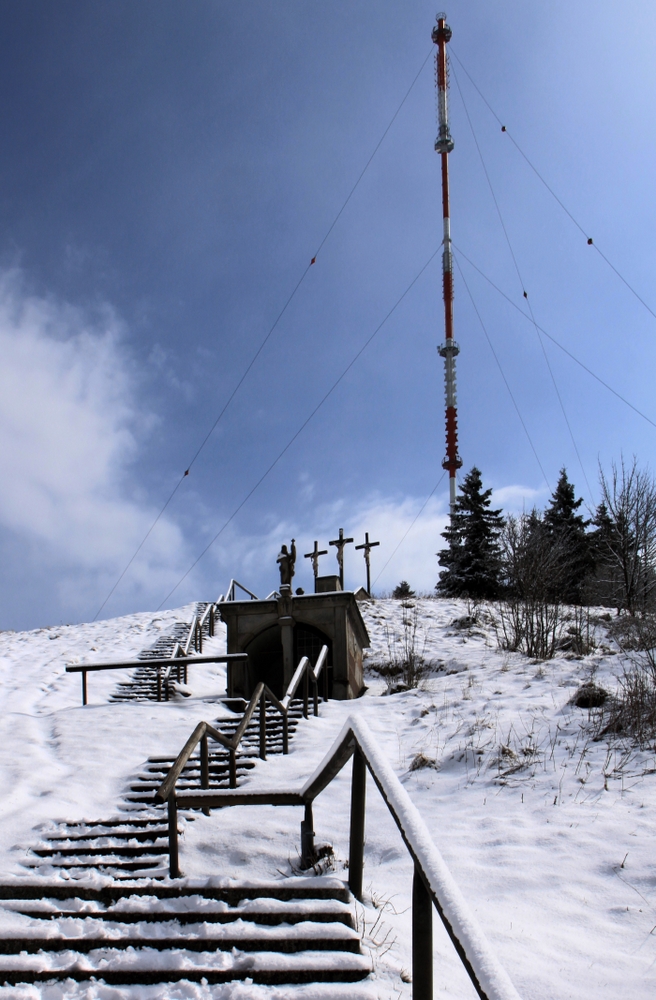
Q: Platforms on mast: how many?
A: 4